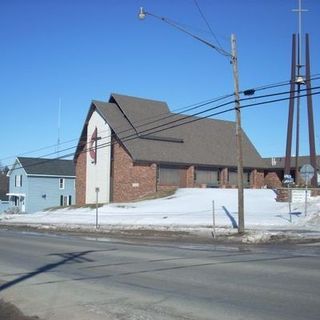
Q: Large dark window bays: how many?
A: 3